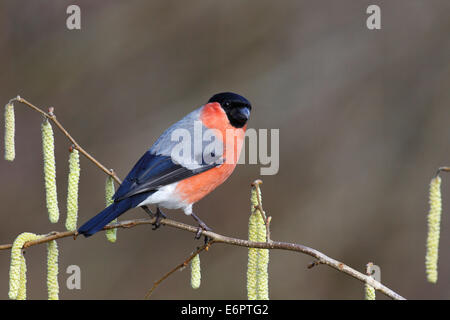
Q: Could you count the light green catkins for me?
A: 12